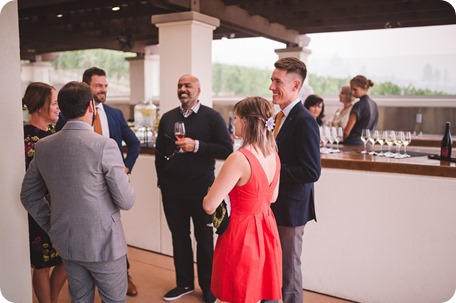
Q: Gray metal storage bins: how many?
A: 0